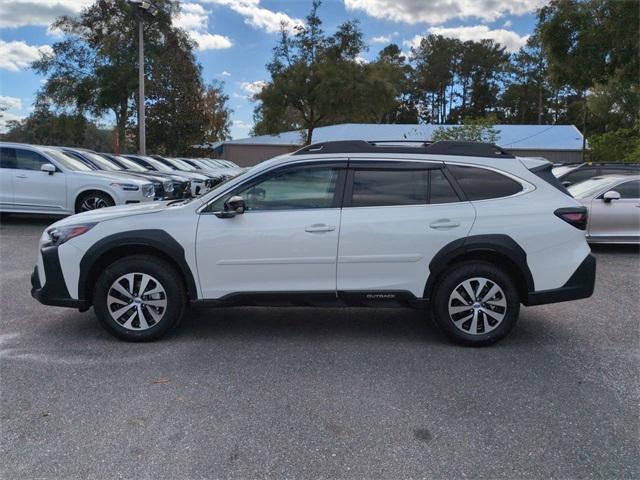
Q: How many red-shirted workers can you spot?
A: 0